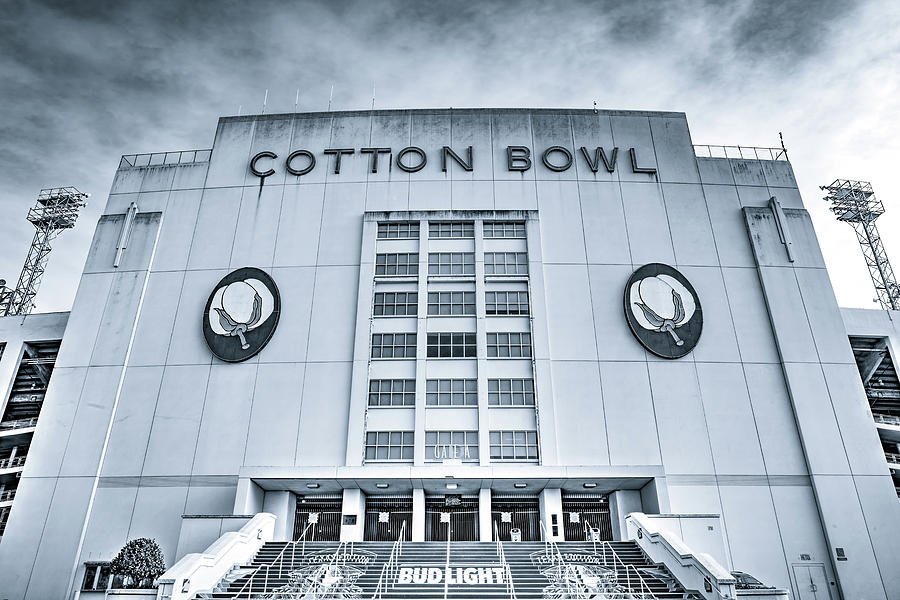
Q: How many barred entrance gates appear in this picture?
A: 5